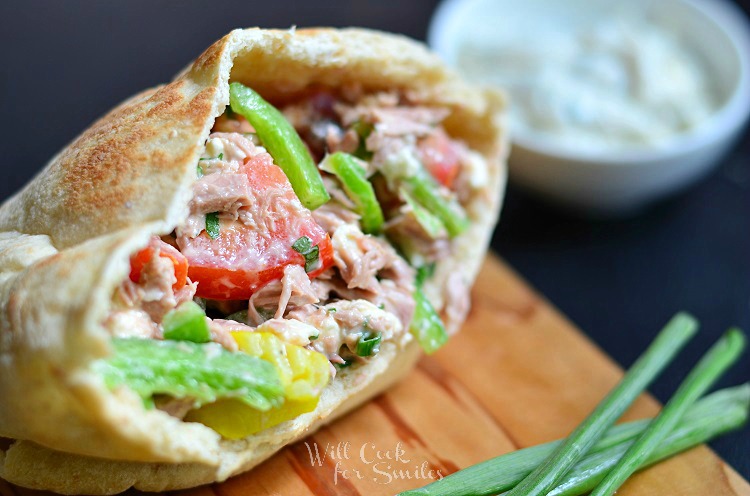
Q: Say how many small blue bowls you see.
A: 0